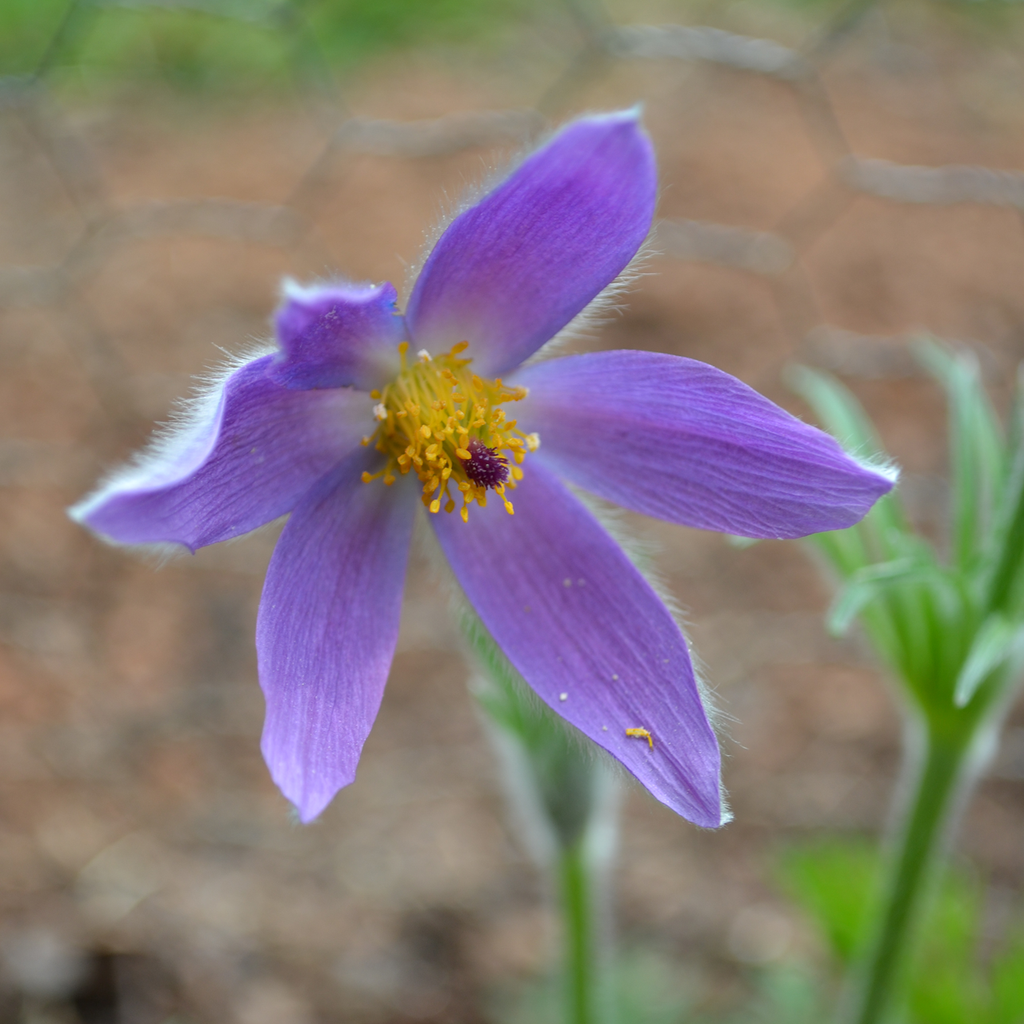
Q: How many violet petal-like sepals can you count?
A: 6